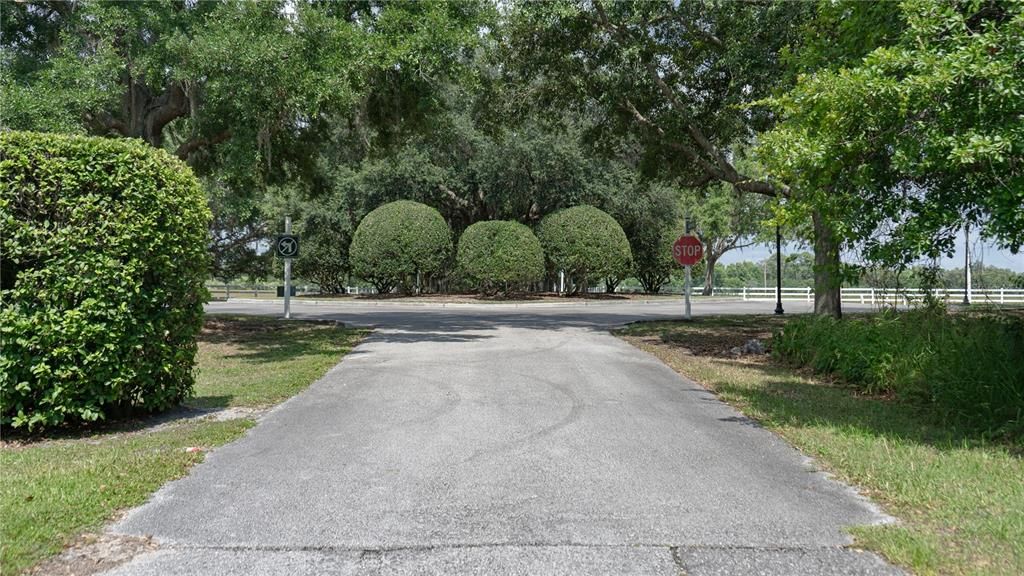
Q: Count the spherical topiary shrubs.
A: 3